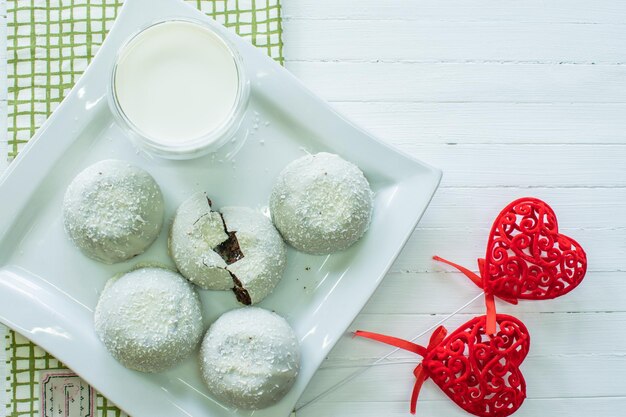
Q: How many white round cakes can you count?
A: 5